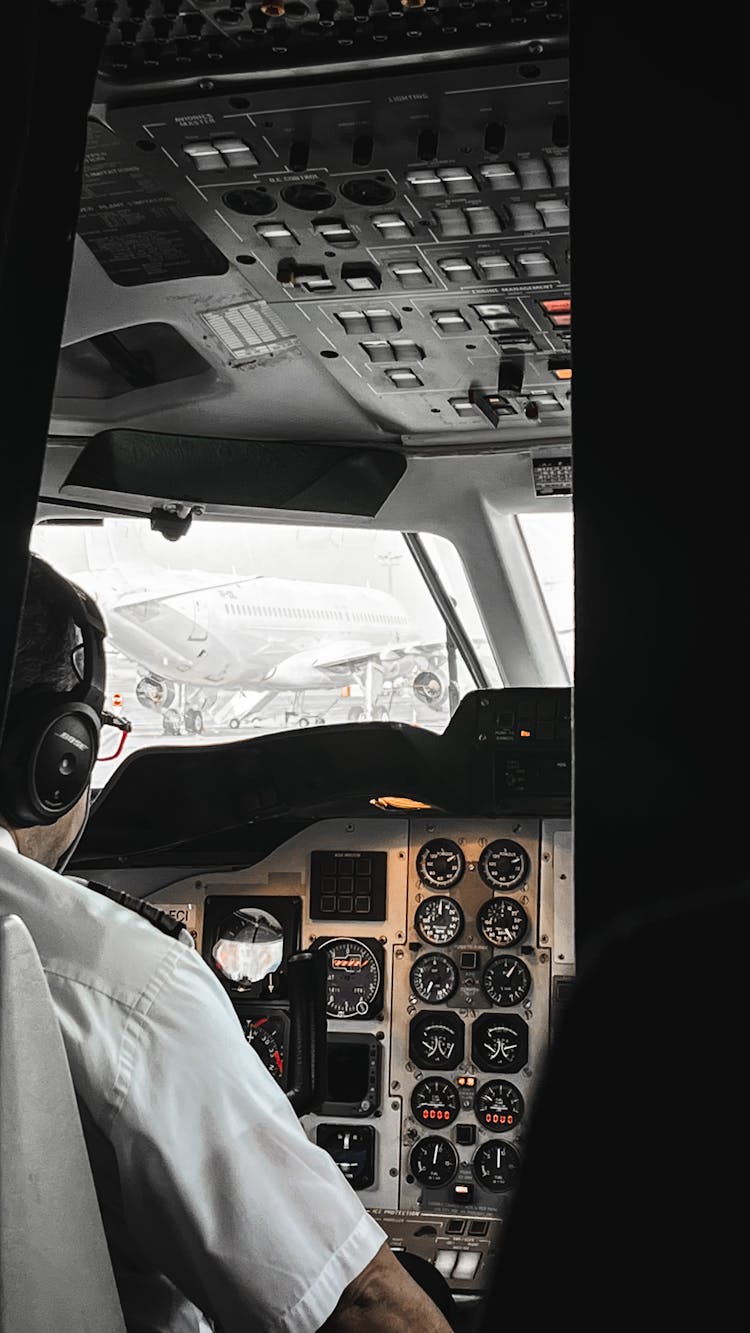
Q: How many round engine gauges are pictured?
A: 12